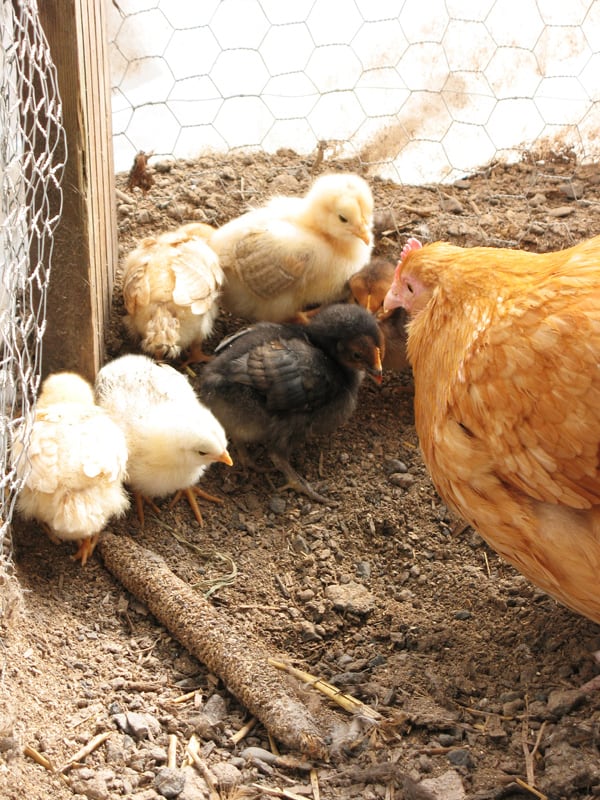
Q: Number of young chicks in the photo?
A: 6